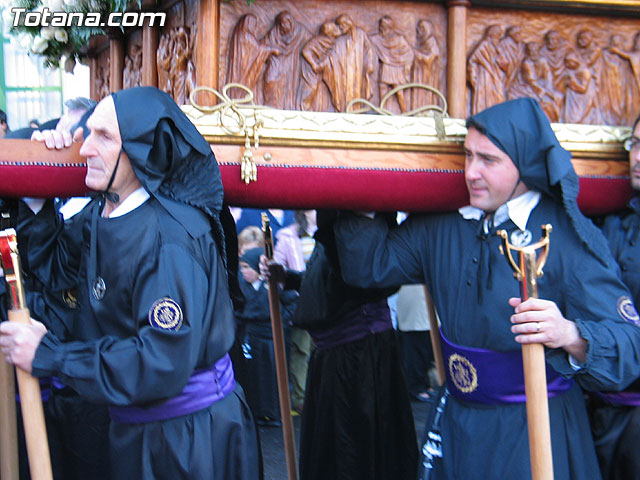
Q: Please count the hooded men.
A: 2